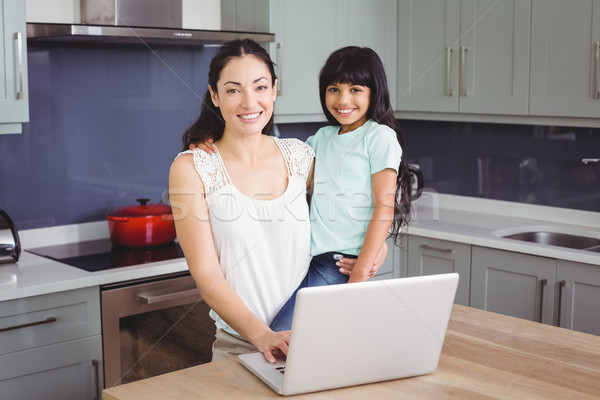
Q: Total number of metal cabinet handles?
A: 10